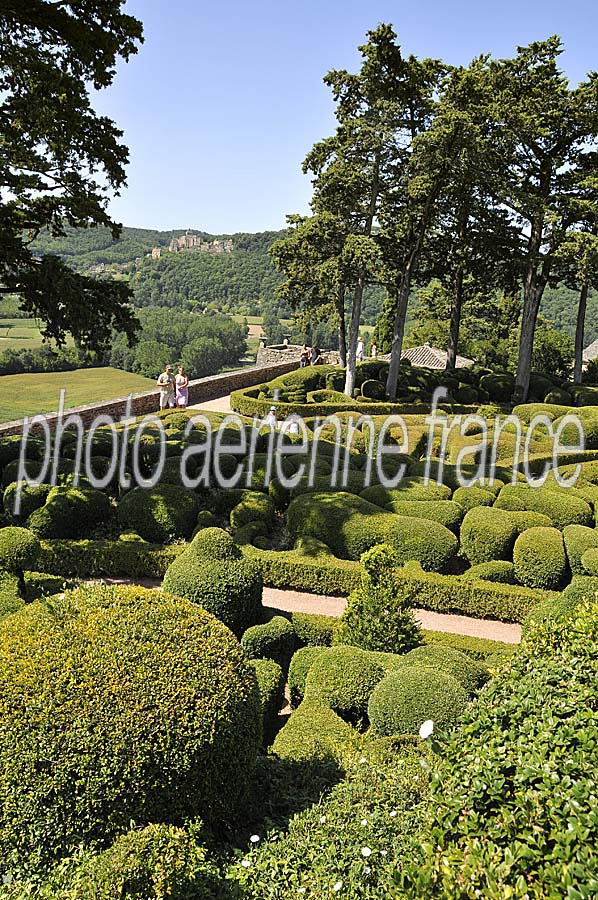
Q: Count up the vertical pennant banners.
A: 0